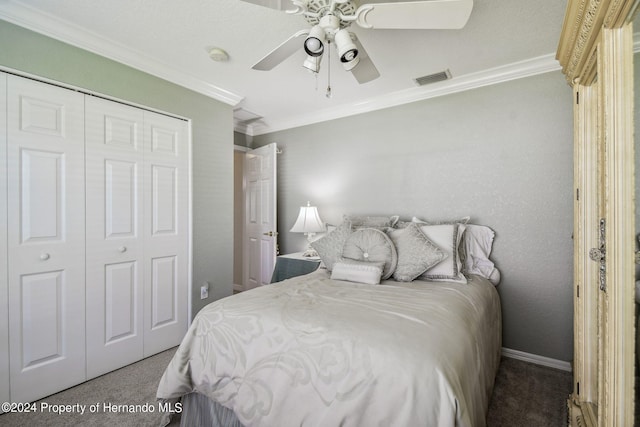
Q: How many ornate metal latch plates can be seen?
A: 1